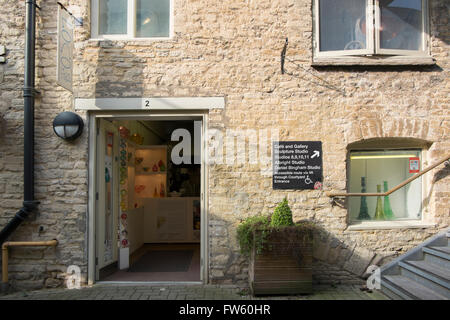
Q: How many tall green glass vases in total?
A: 3